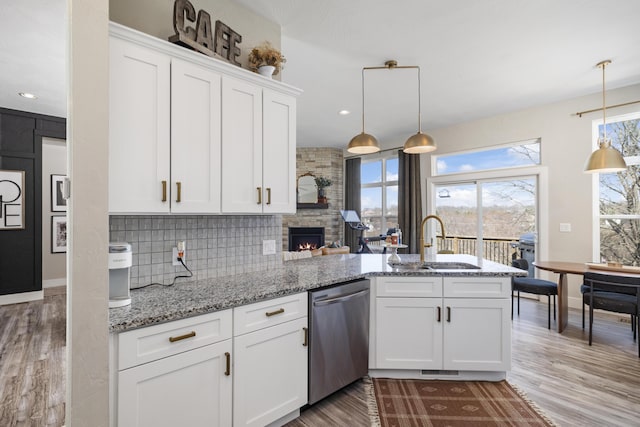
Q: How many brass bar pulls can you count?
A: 10